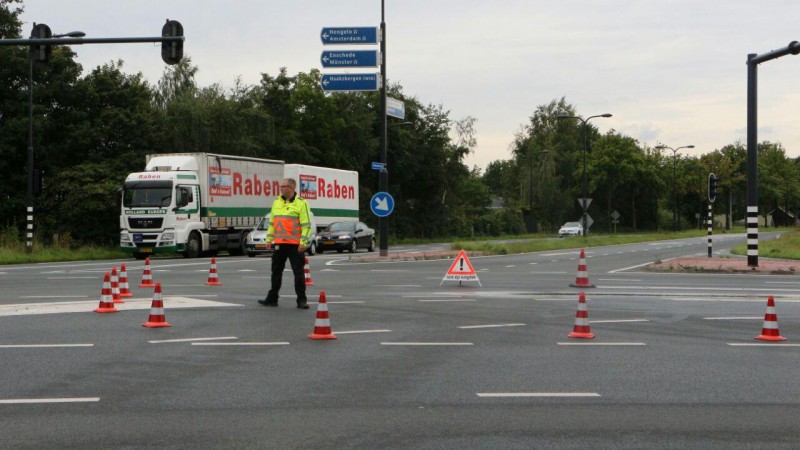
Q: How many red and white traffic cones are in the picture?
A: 11